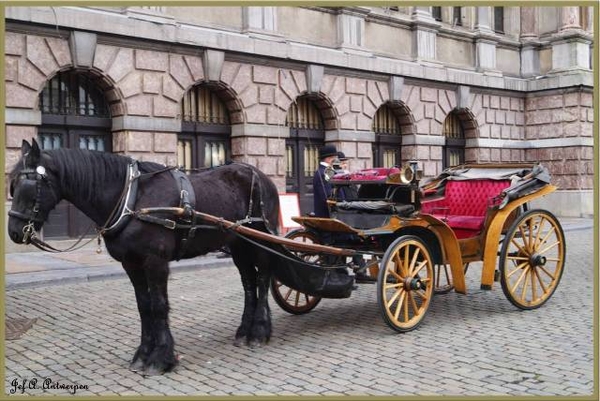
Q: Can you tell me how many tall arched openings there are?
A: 5